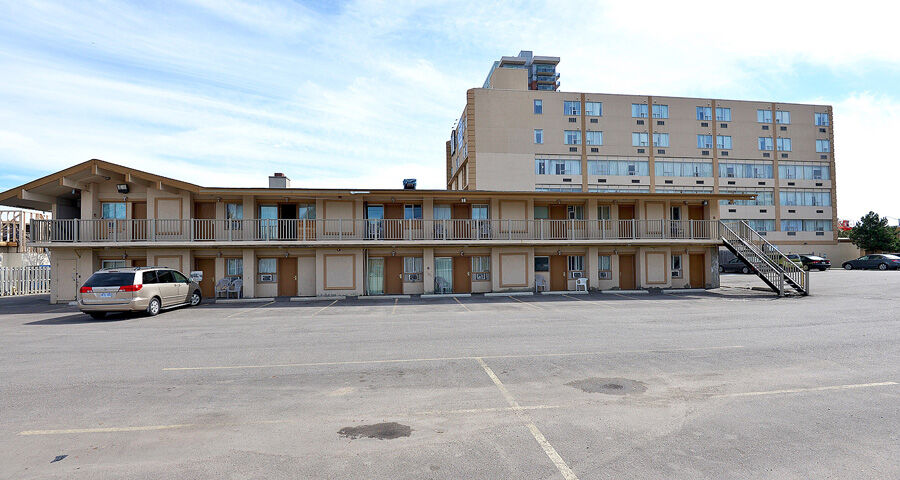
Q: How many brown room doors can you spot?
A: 15